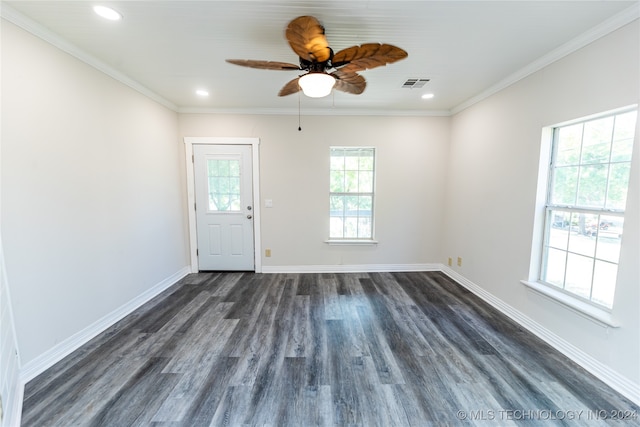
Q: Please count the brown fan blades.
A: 5